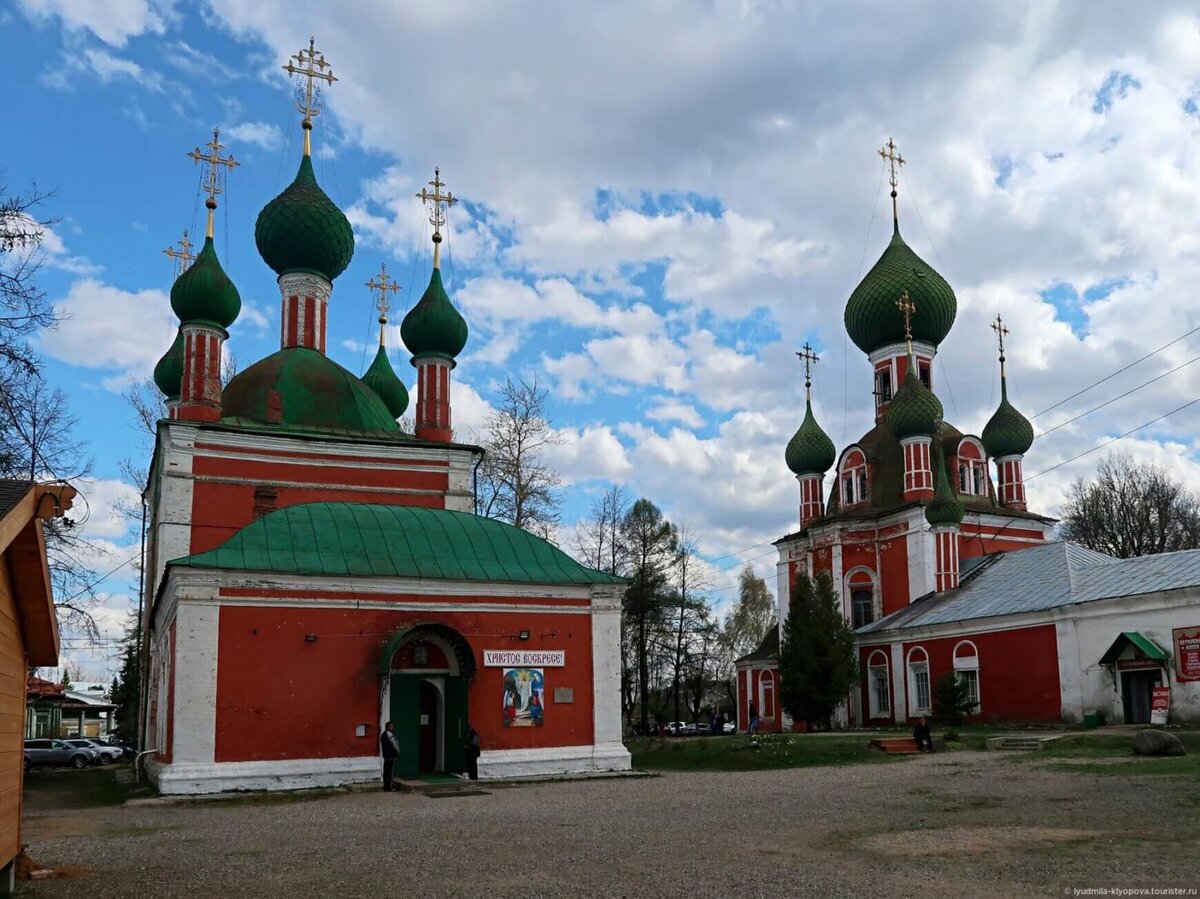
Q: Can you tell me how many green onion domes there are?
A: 10